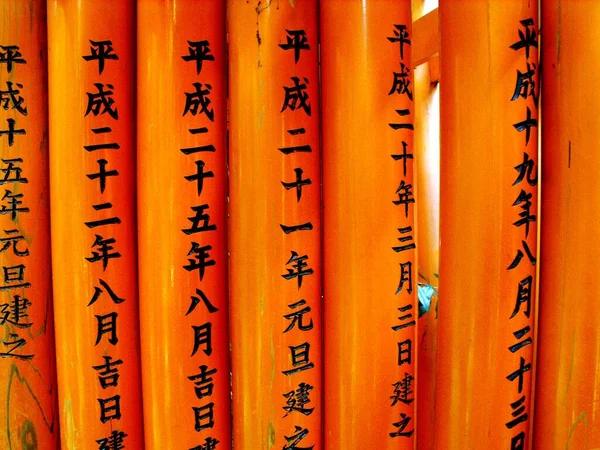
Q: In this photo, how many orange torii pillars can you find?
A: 7